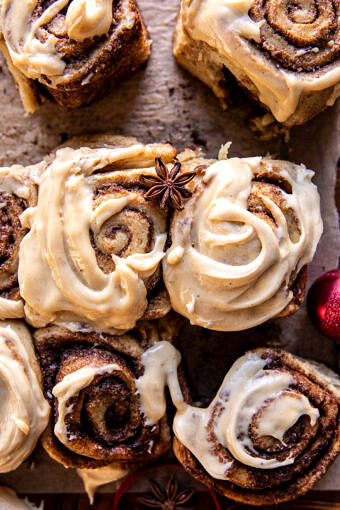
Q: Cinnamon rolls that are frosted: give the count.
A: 8